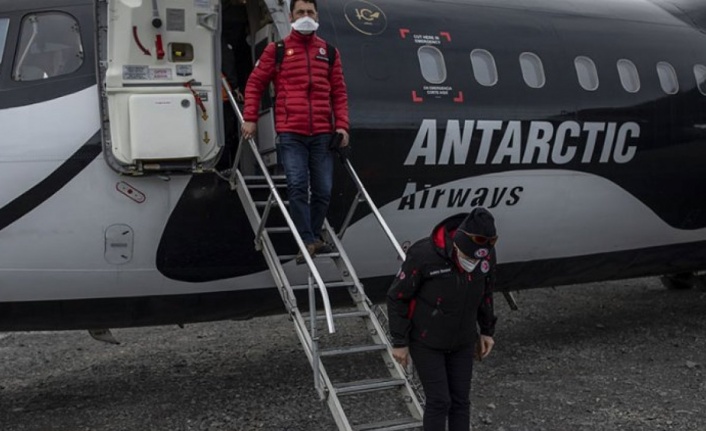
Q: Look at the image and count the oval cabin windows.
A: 7